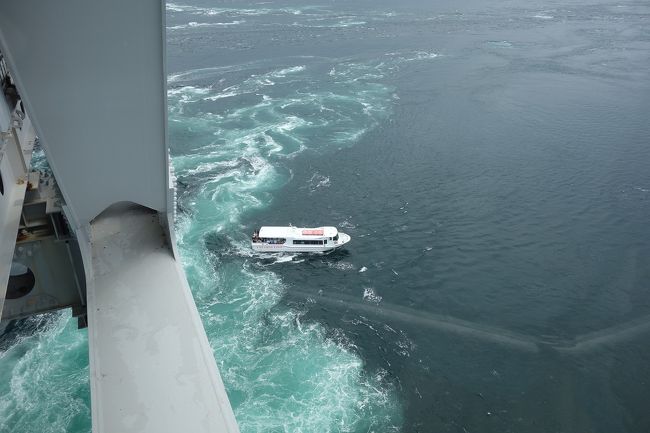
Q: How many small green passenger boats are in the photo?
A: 0